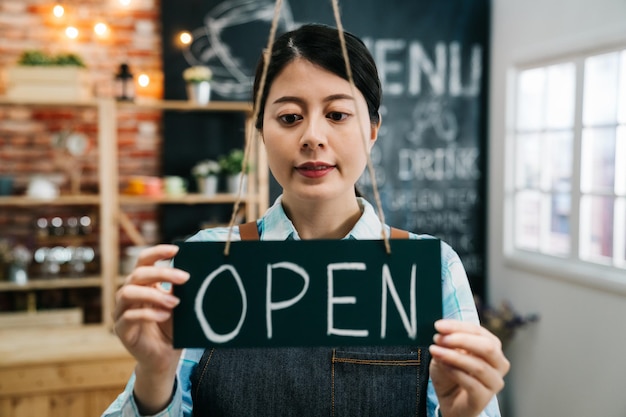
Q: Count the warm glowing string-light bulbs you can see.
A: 6